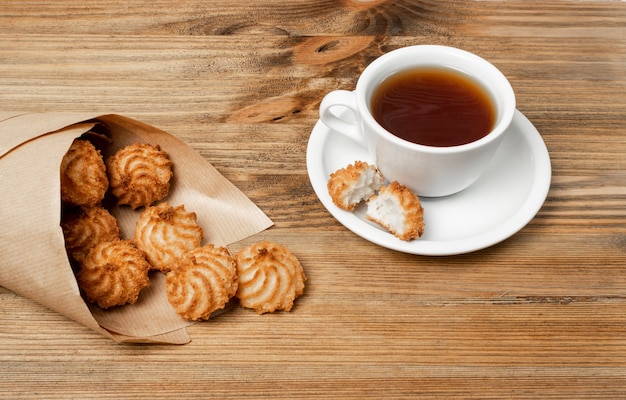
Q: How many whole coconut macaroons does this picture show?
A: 7